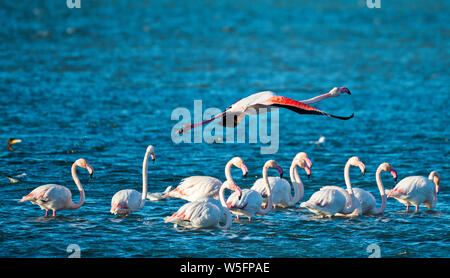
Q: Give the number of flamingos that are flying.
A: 1